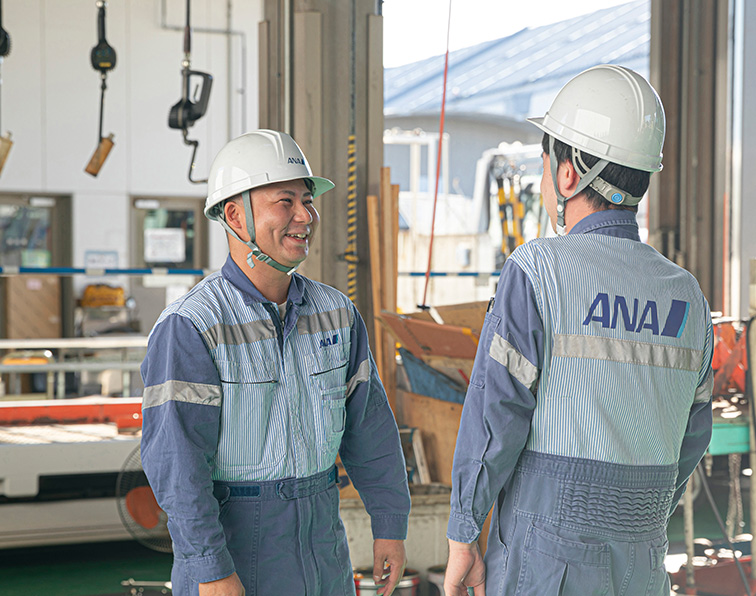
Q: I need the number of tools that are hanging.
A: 3